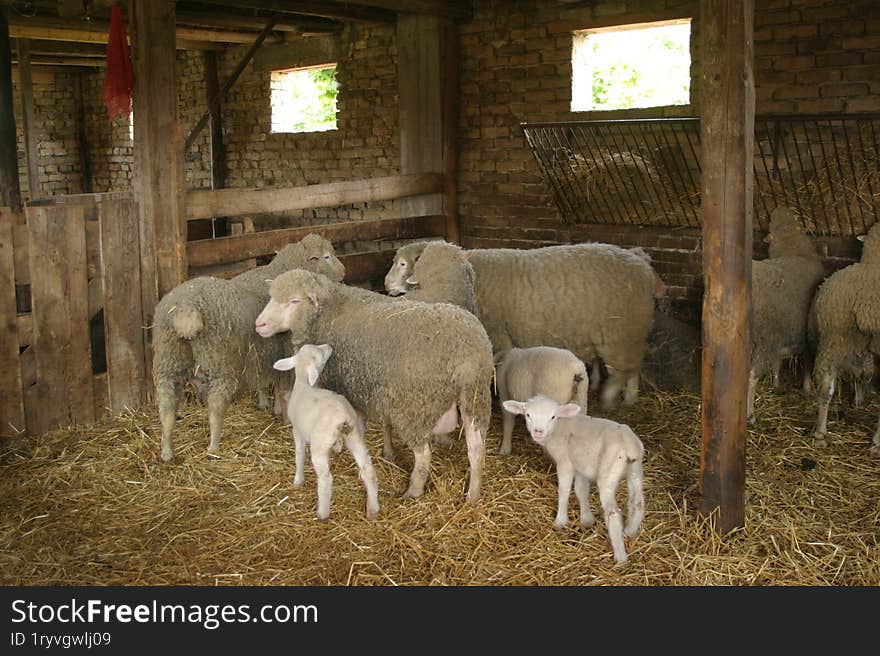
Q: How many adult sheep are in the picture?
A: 6